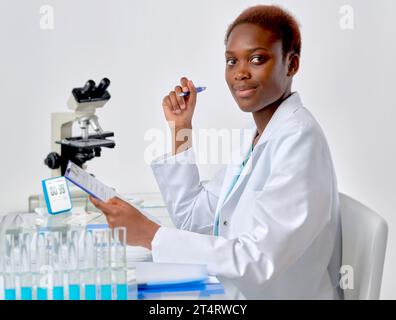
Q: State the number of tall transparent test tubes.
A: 8